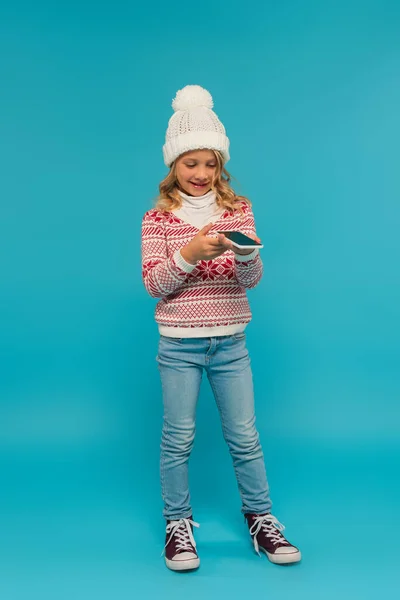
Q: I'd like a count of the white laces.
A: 2